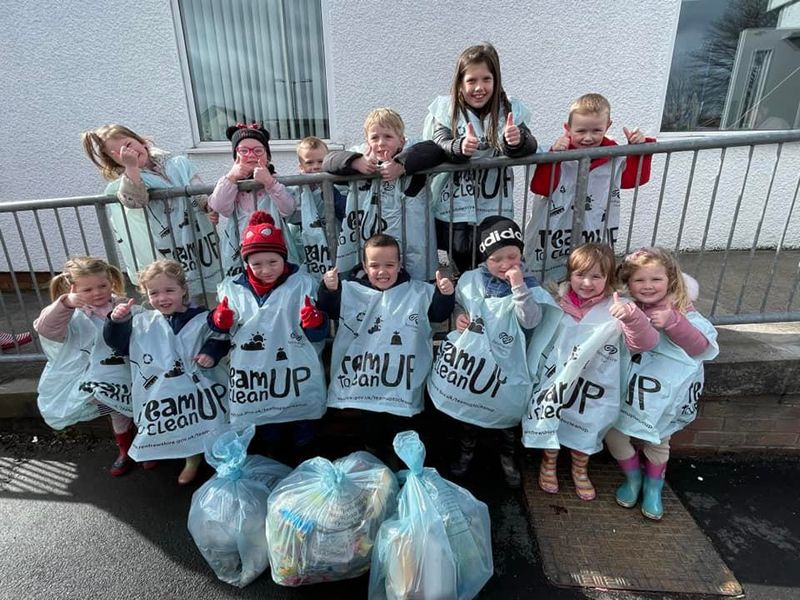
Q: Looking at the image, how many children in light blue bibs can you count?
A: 13